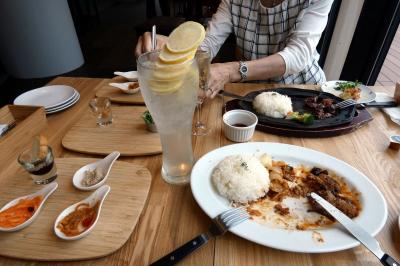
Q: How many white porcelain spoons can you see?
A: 5